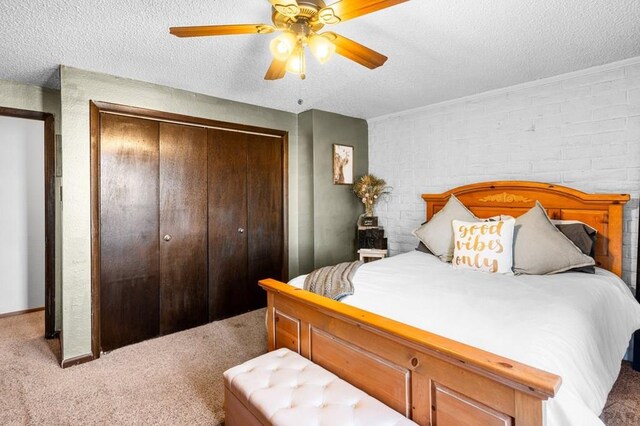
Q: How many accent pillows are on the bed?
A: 3